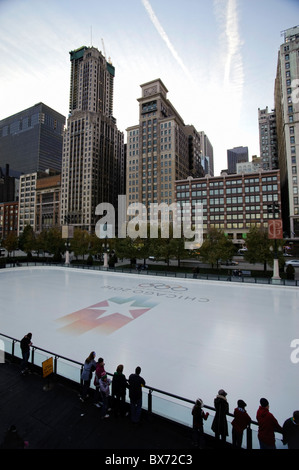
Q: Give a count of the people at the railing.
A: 11